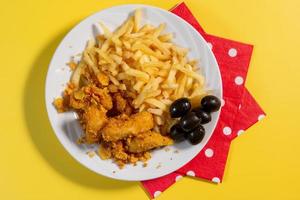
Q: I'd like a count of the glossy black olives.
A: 6